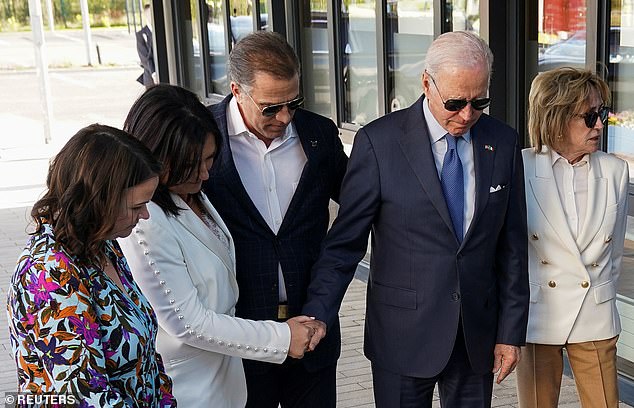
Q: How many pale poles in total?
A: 3